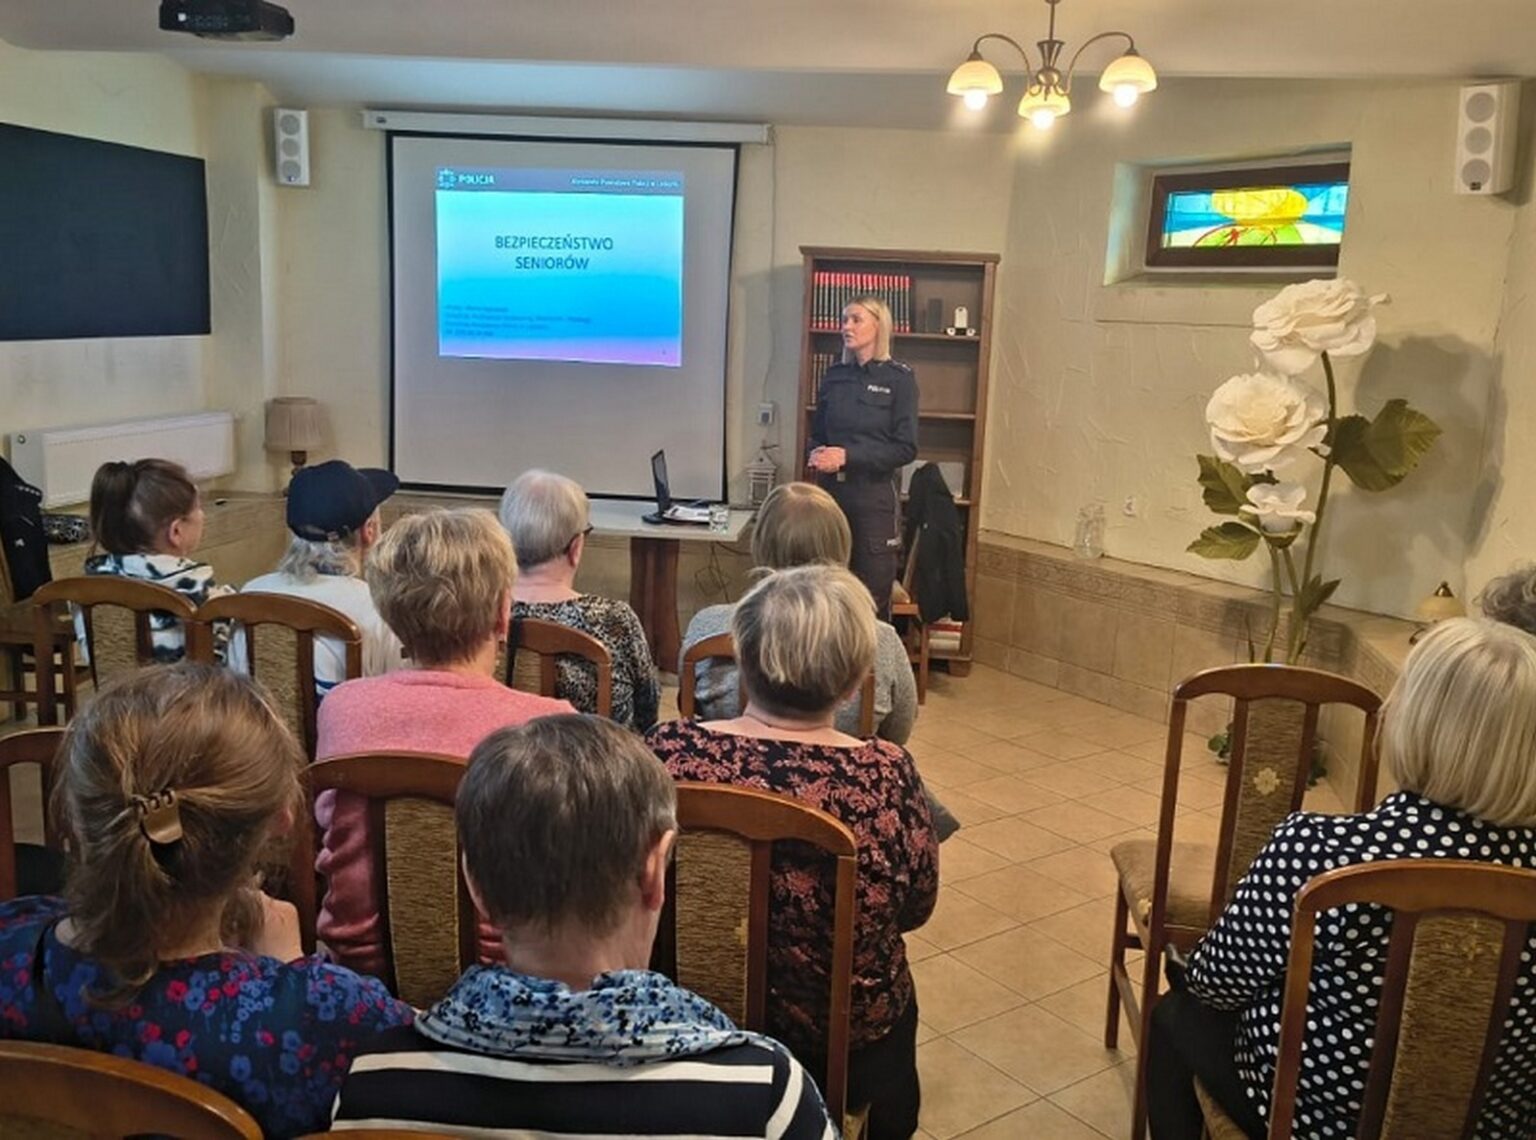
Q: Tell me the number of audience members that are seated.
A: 10